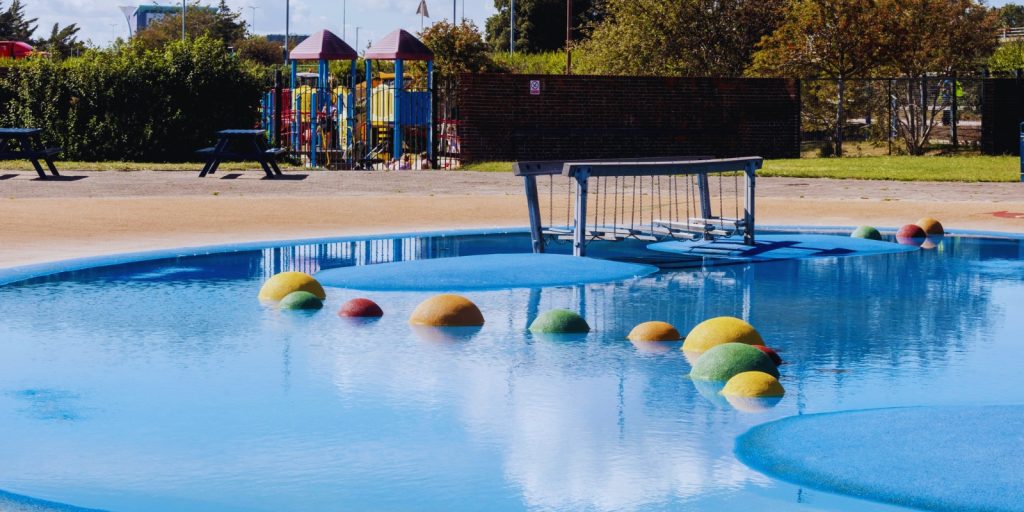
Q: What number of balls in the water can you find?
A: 13